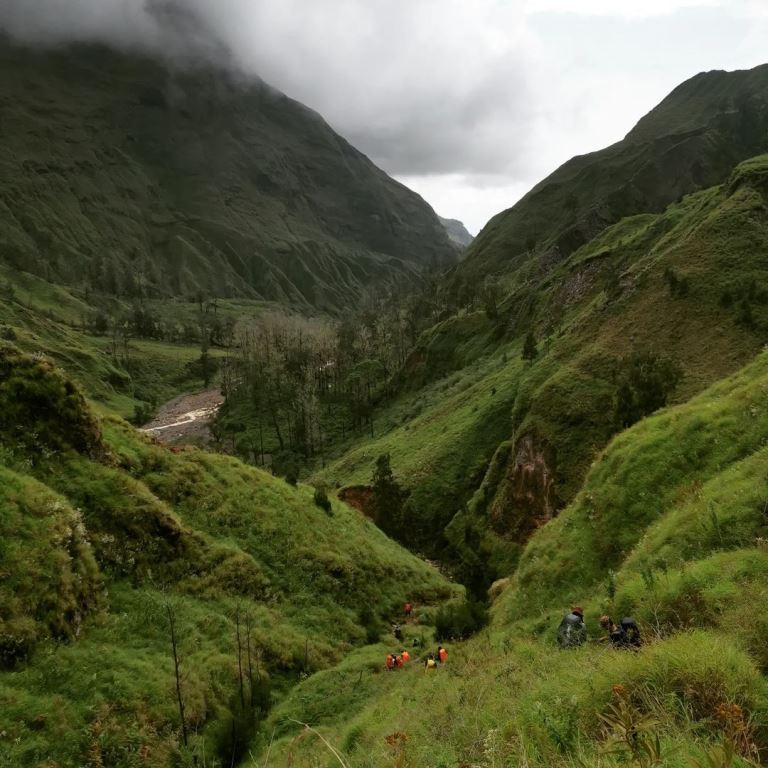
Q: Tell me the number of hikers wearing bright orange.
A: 4